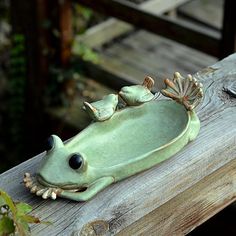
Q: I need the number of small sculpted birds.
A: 2